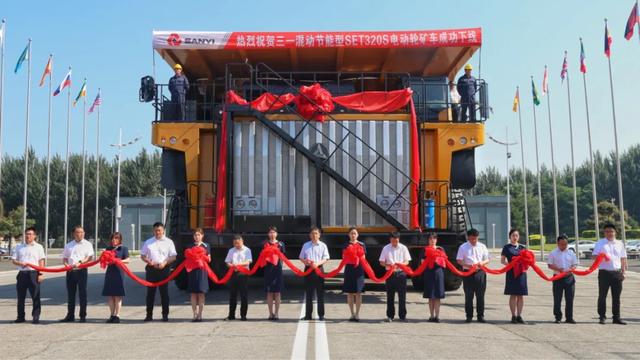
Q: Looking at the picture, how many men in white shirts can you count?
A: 9